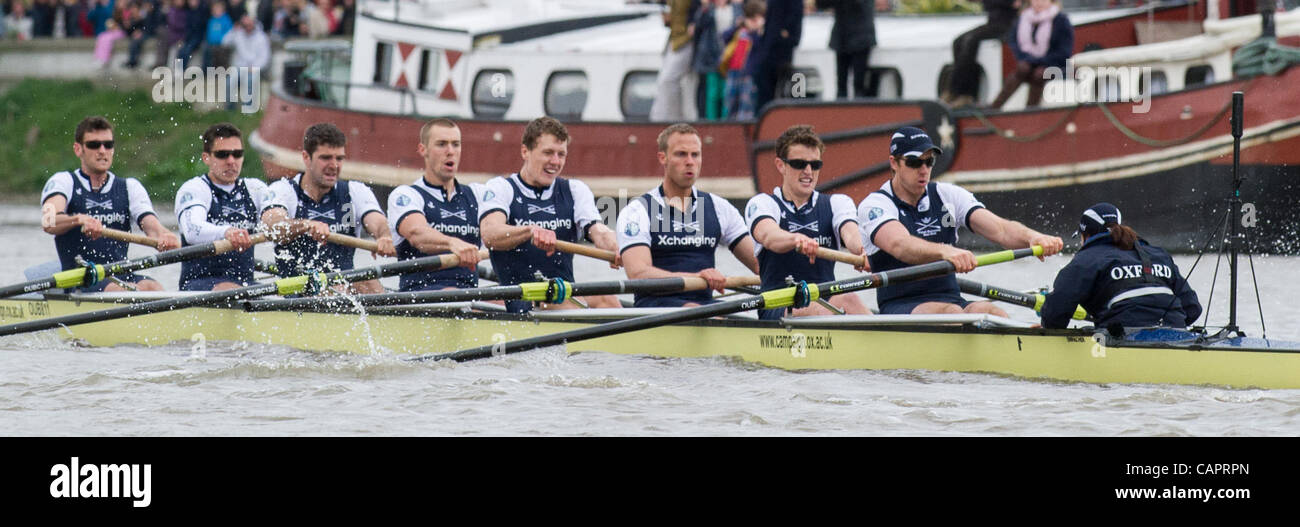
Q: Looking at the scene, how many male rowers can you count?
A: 8